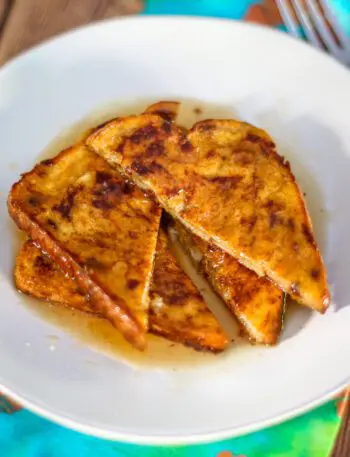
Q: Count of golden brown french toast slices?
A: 4